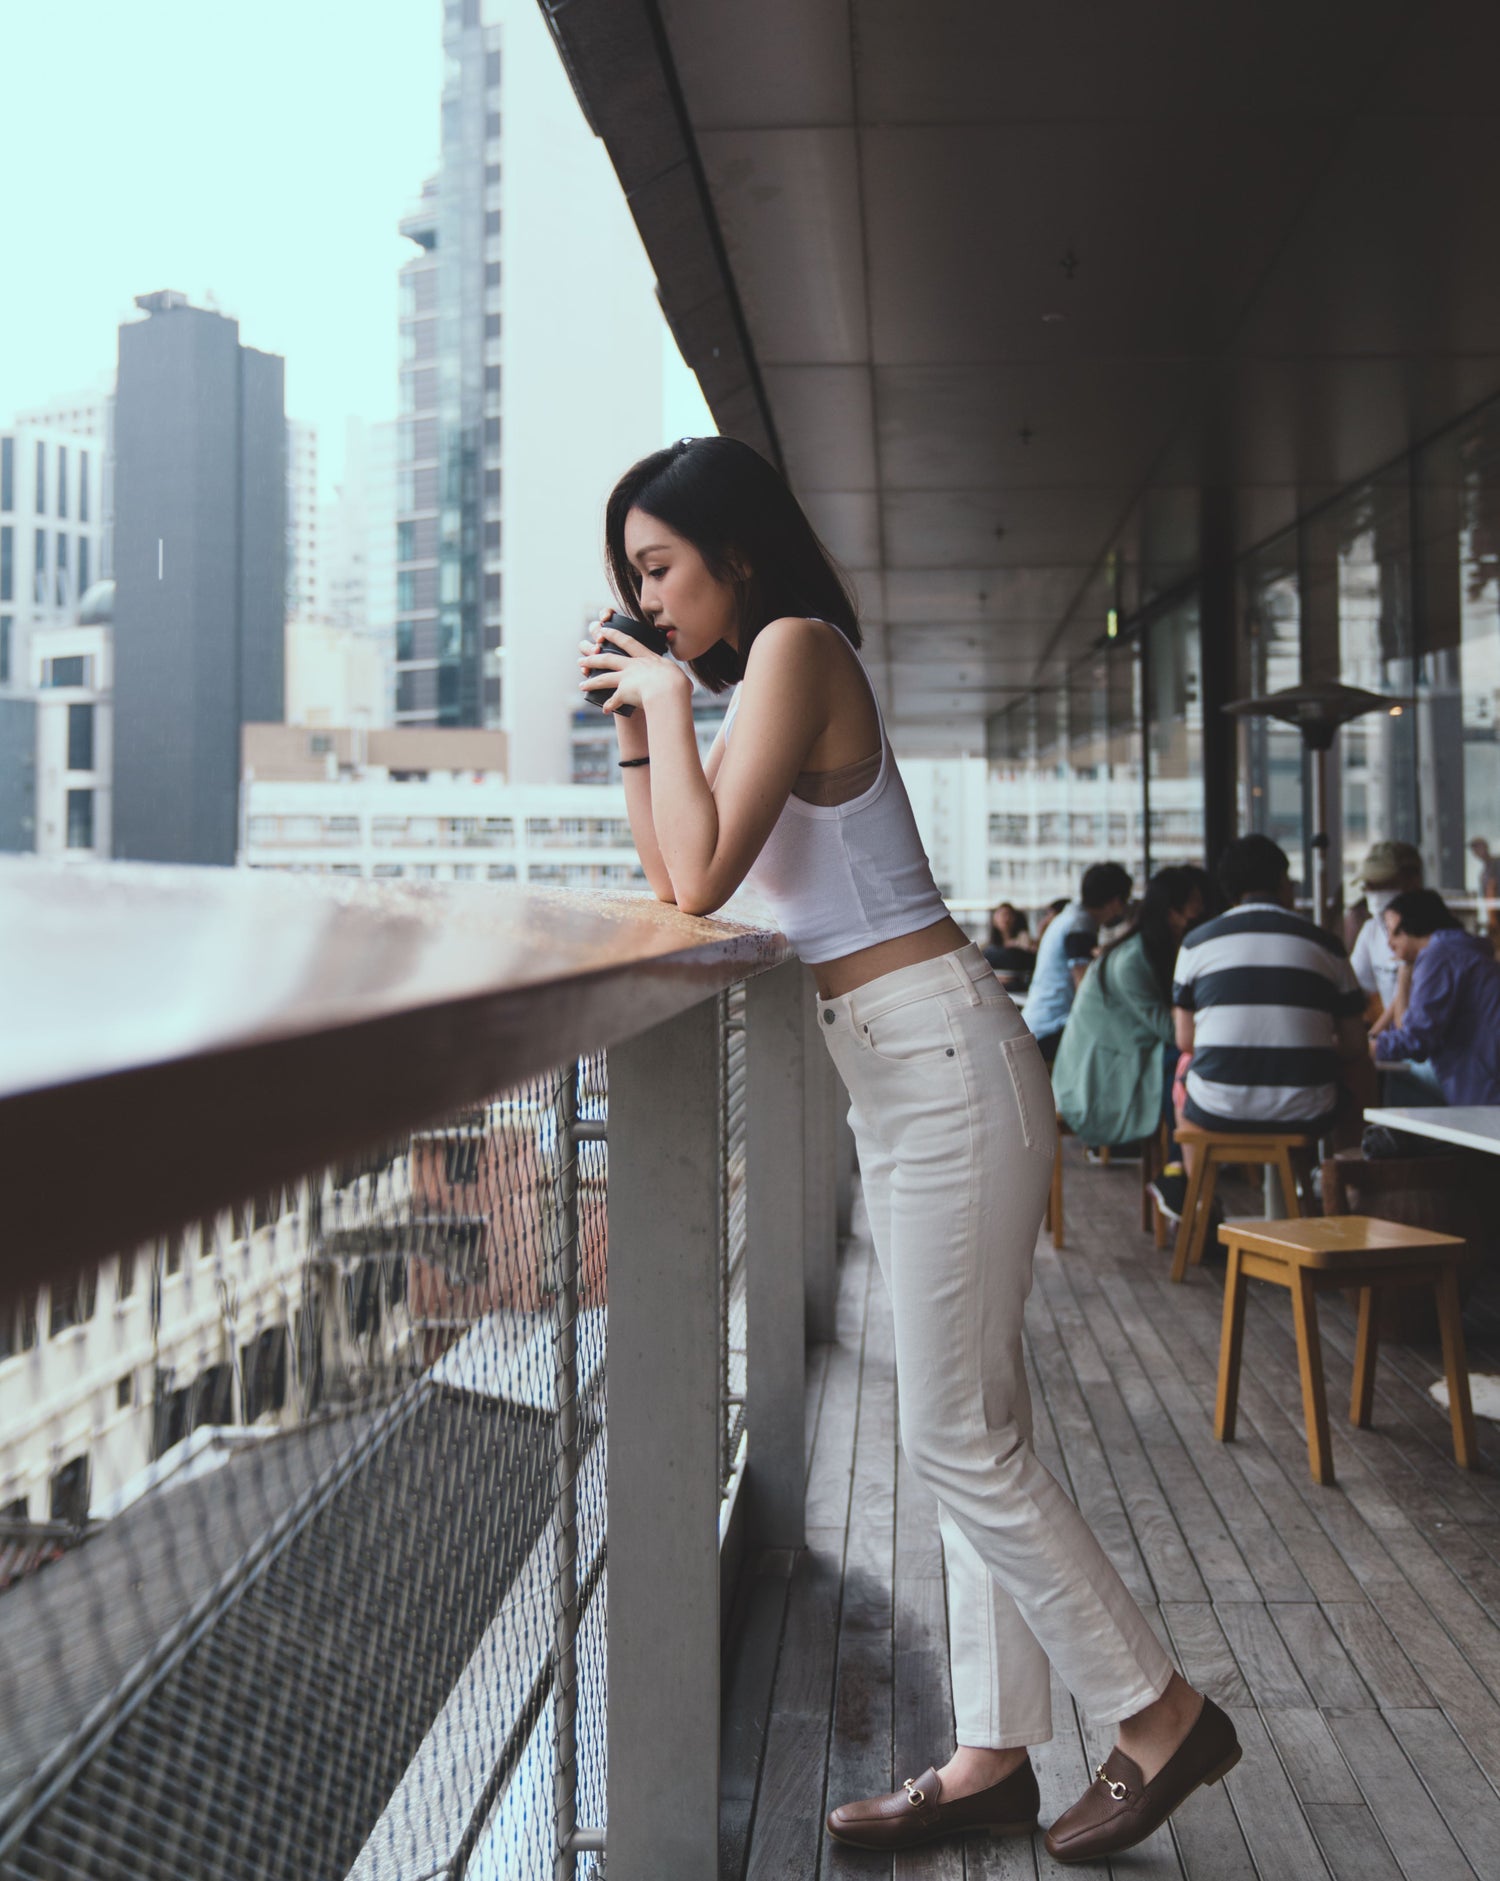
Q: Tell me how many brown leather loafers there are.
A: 2